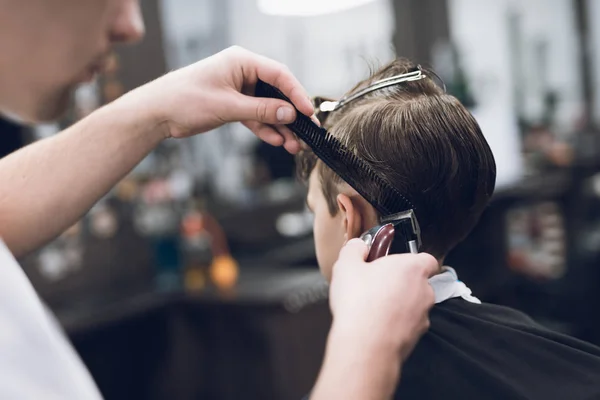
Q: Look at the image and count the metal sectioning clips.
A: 1